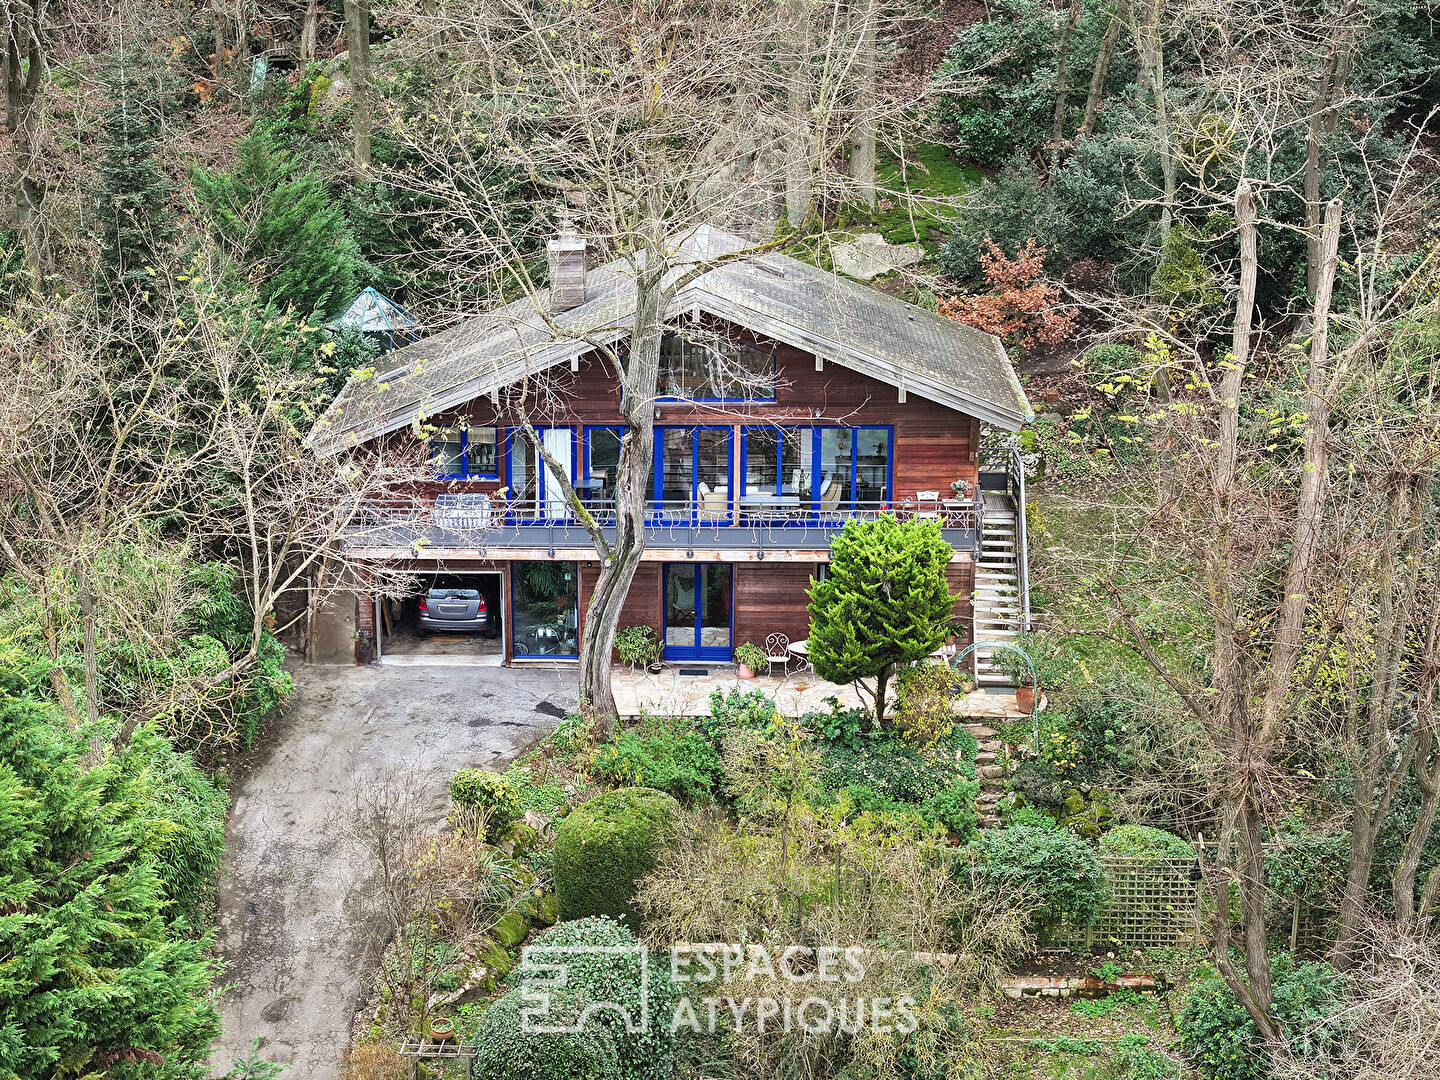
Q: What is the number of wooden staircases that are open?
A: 1